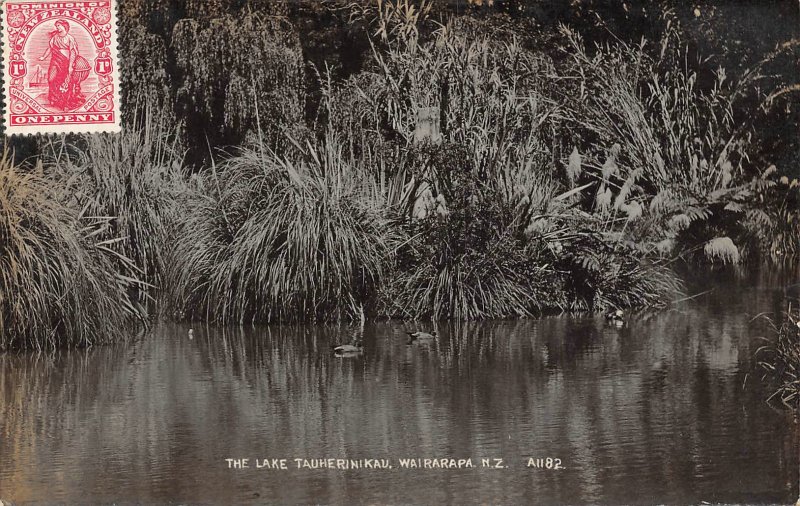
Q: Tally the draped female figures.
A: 1